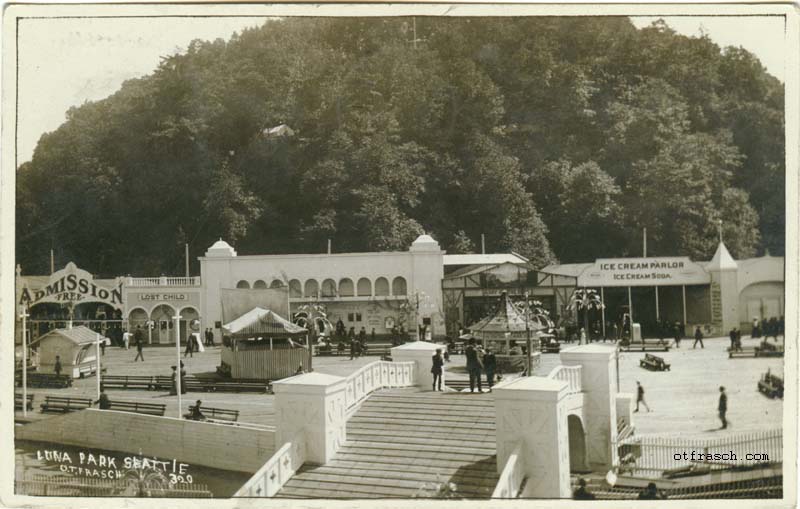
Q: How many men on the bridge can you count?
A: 3